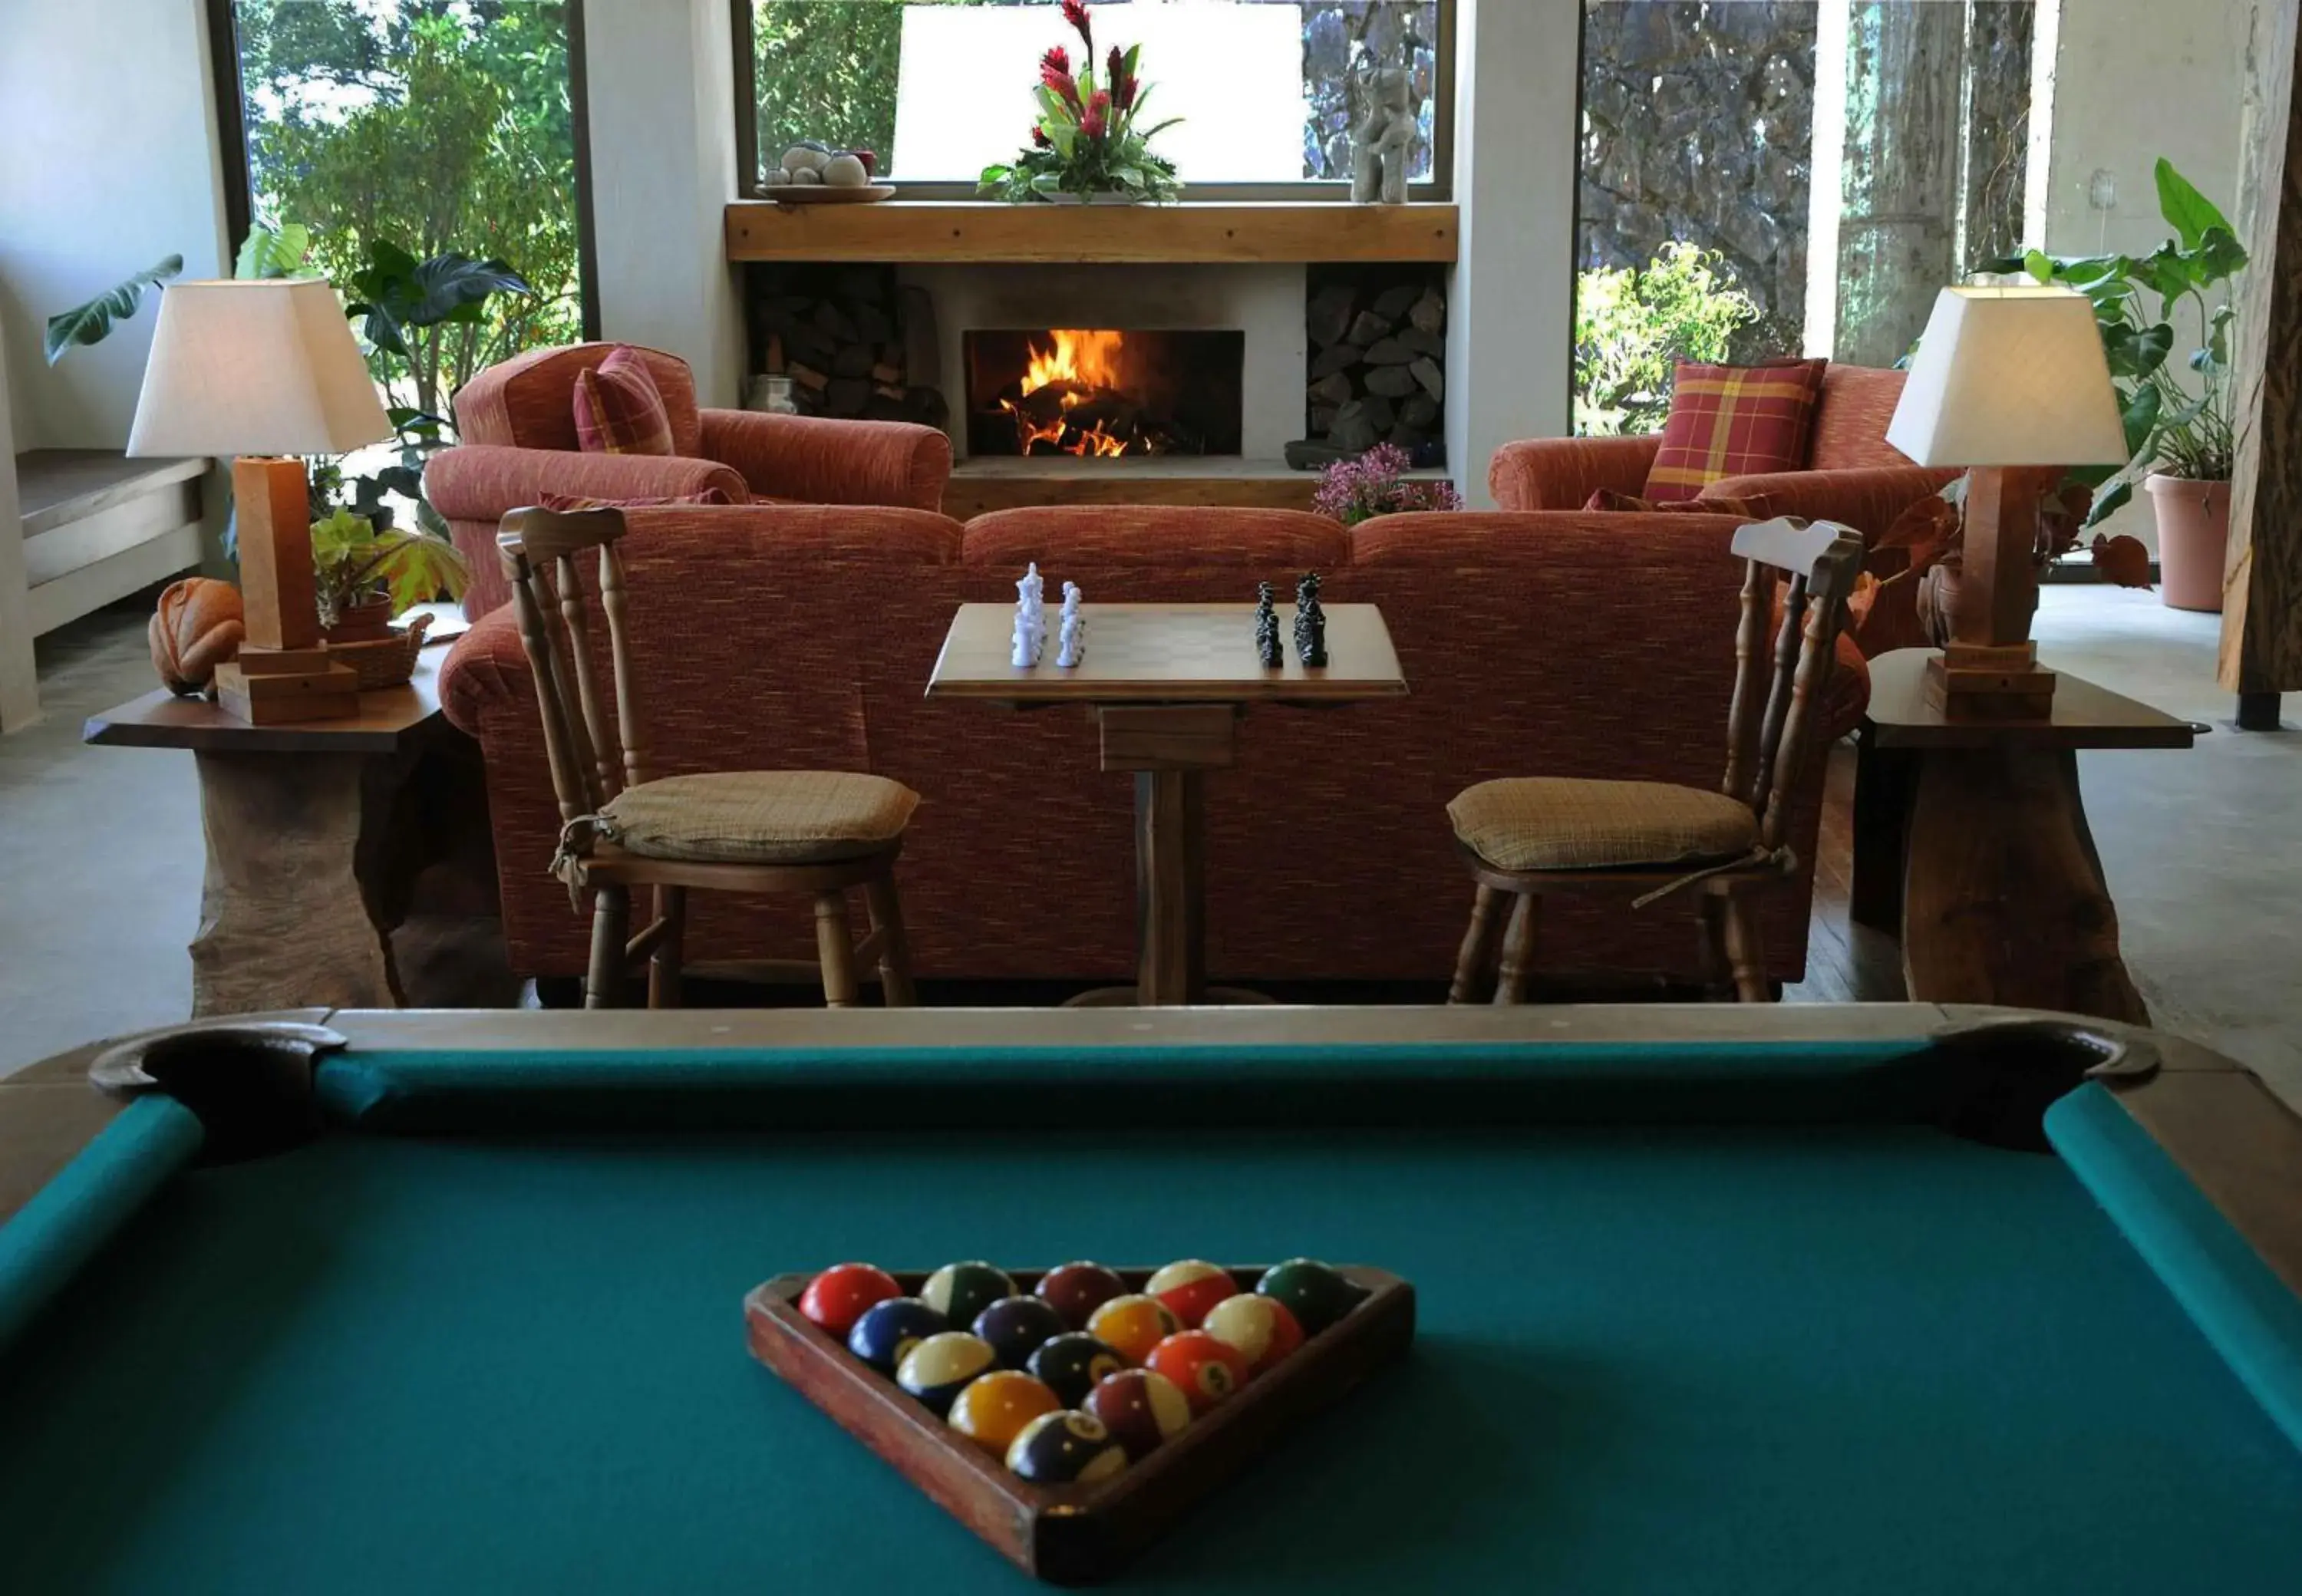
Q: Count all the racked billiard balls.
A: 15